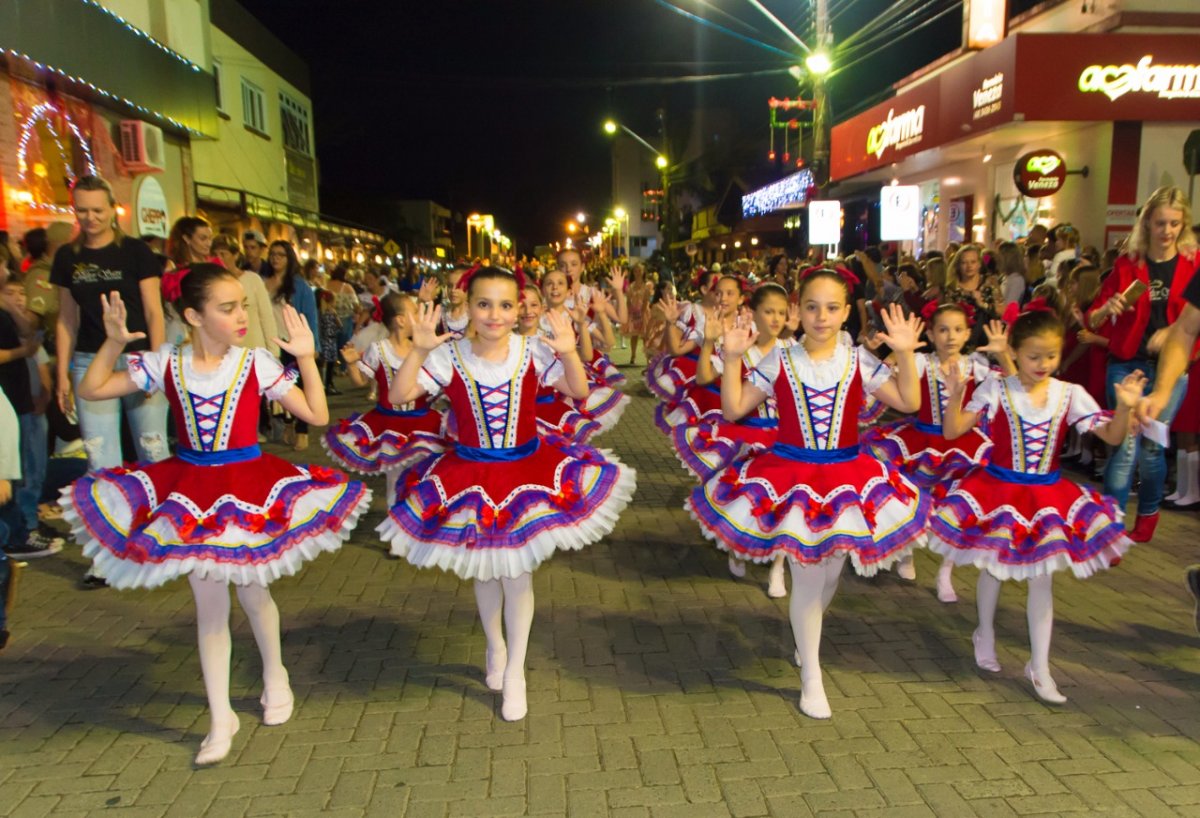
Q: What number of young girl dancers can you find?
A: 13